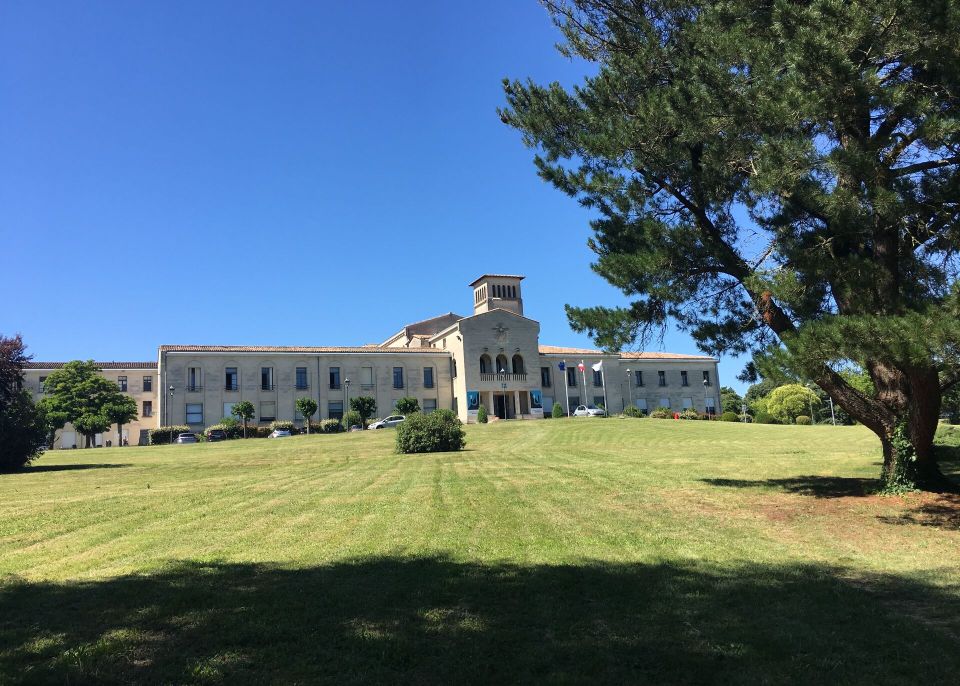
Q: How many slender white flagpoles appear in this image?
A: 3